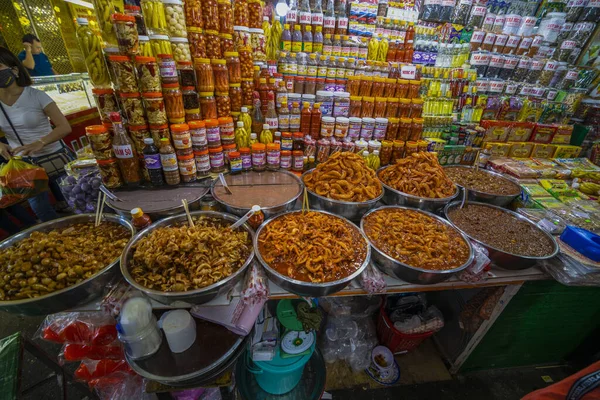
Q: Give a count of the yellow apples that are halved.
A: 0